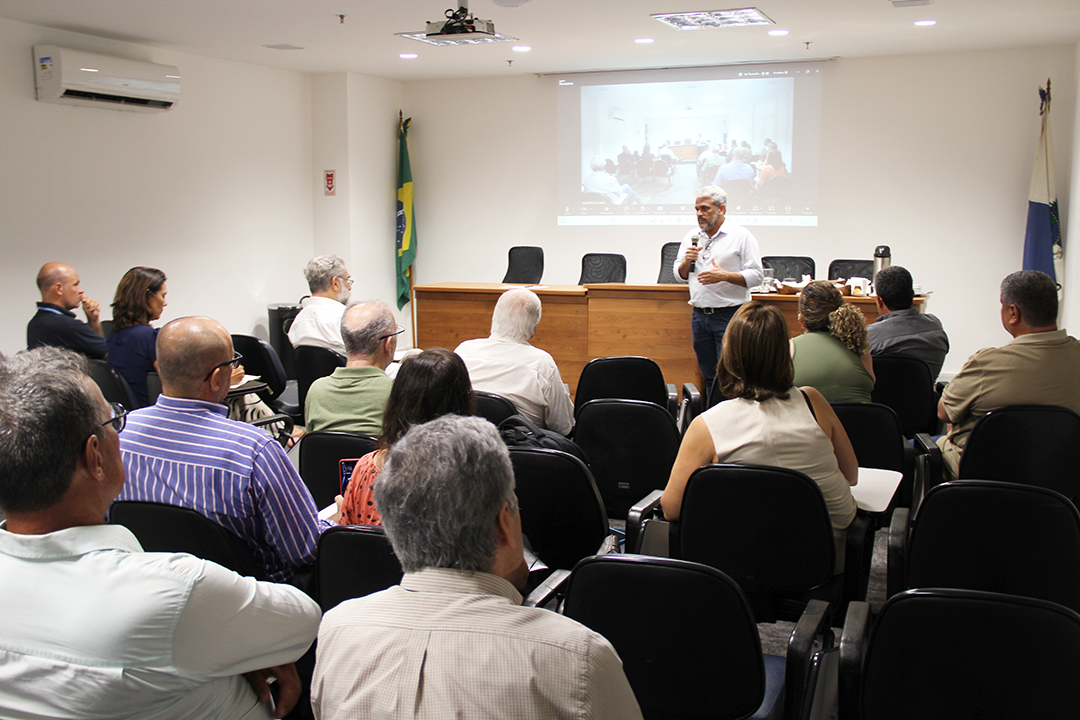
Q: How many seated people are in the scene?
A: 13